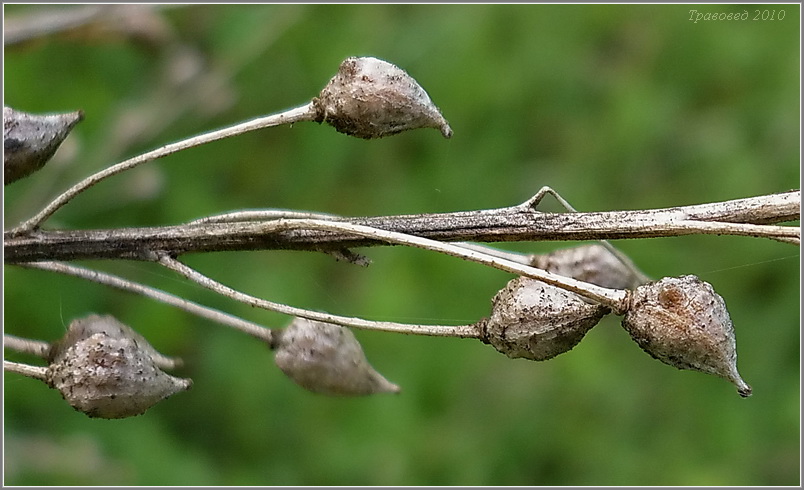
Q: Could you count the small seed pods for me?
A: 8